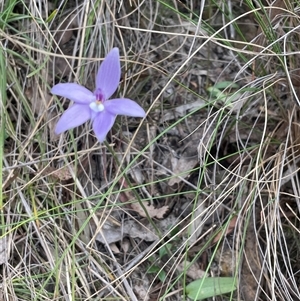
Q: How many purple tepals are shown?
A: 5